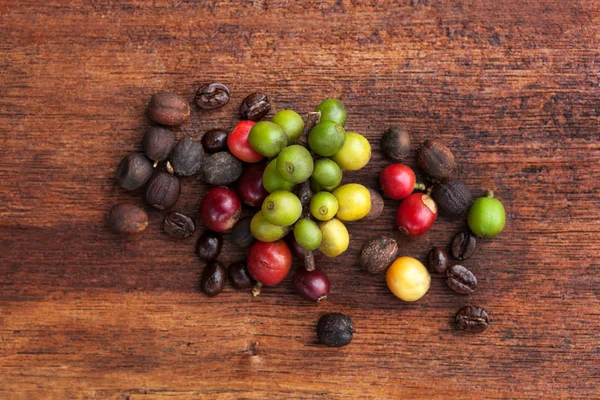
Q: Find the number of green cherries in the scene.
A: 12